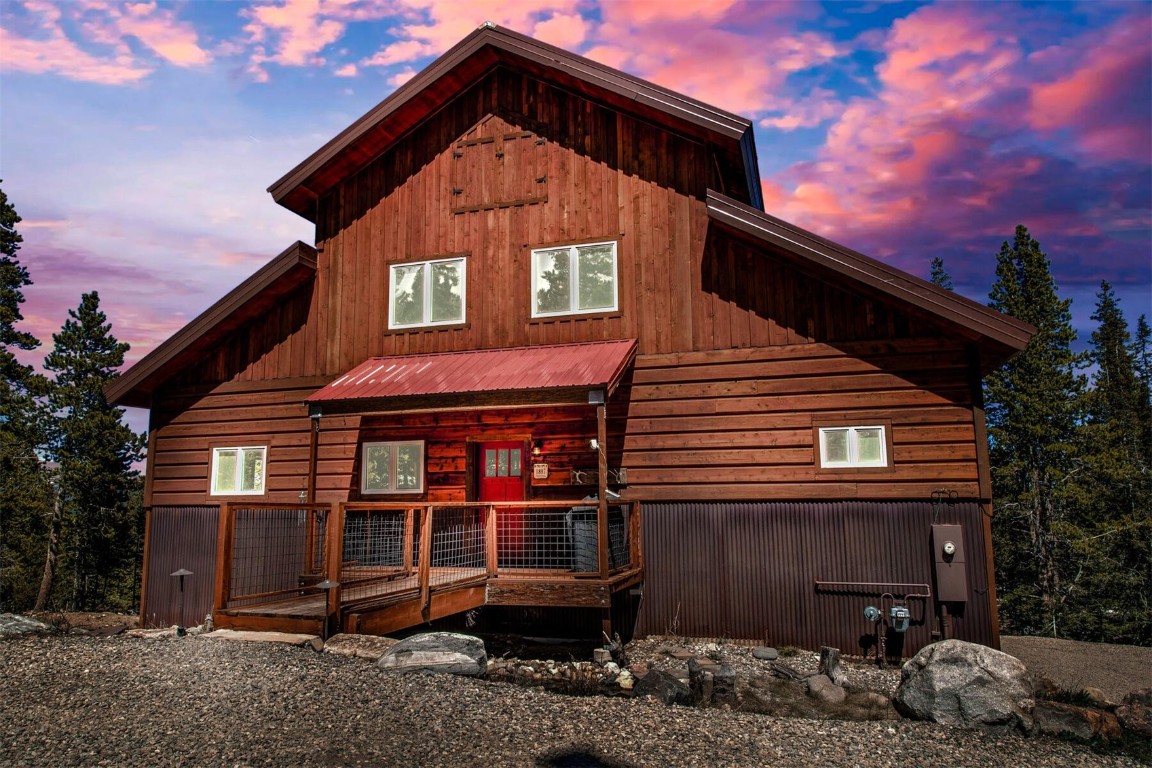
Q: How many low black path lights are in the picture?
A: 2